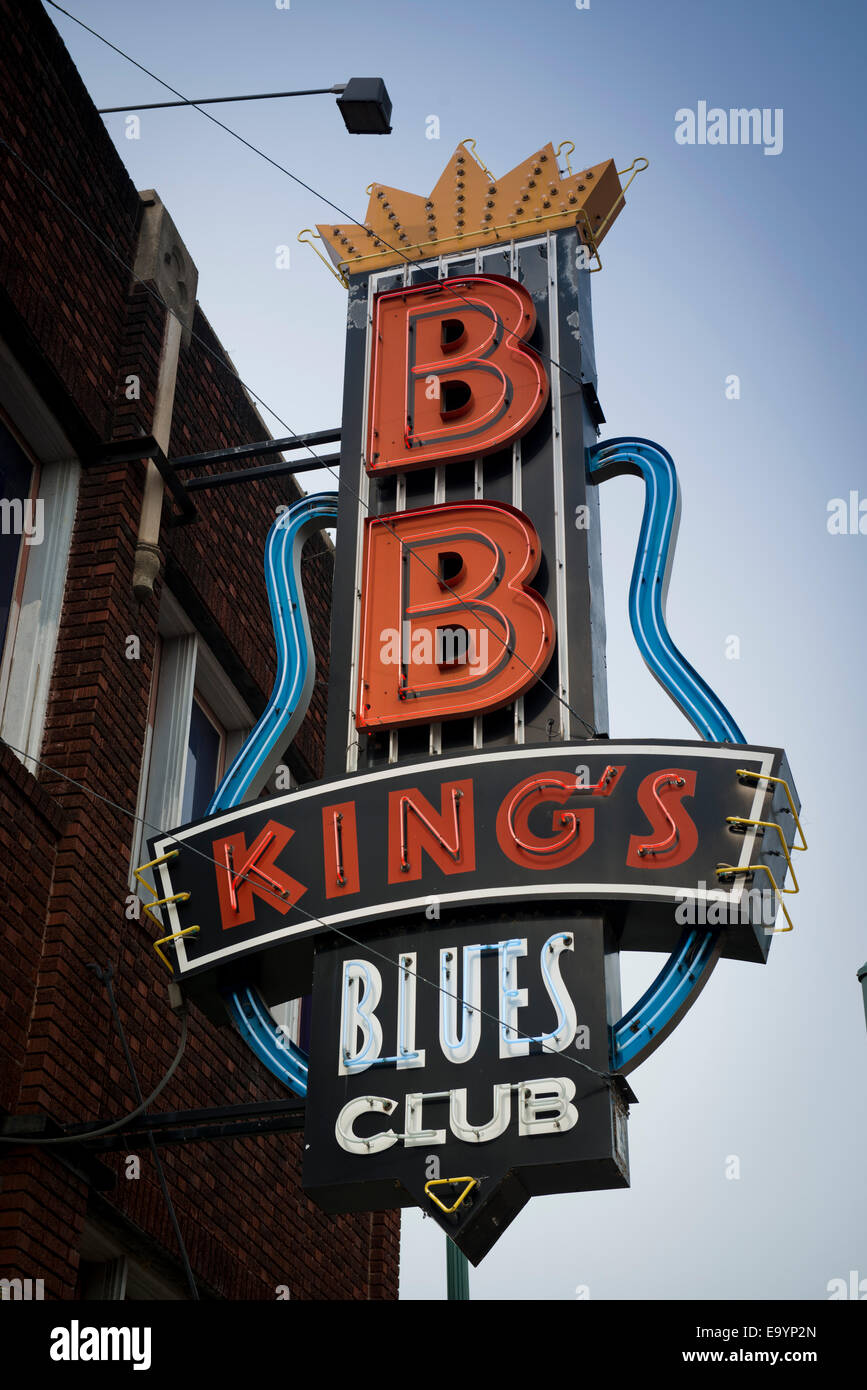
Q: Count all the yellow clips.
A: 6